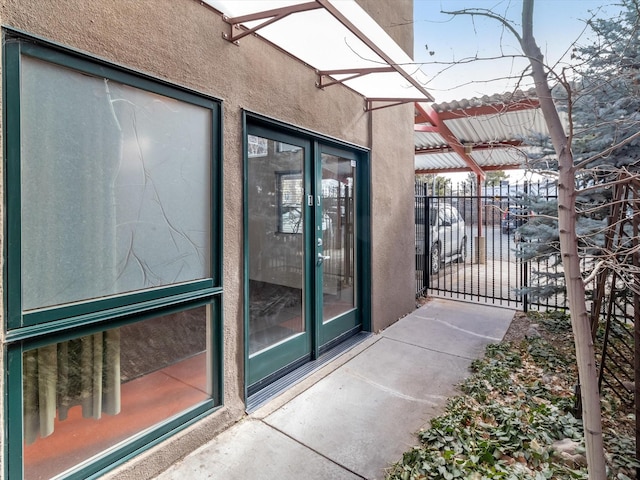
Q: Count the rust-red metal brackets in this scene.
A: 3